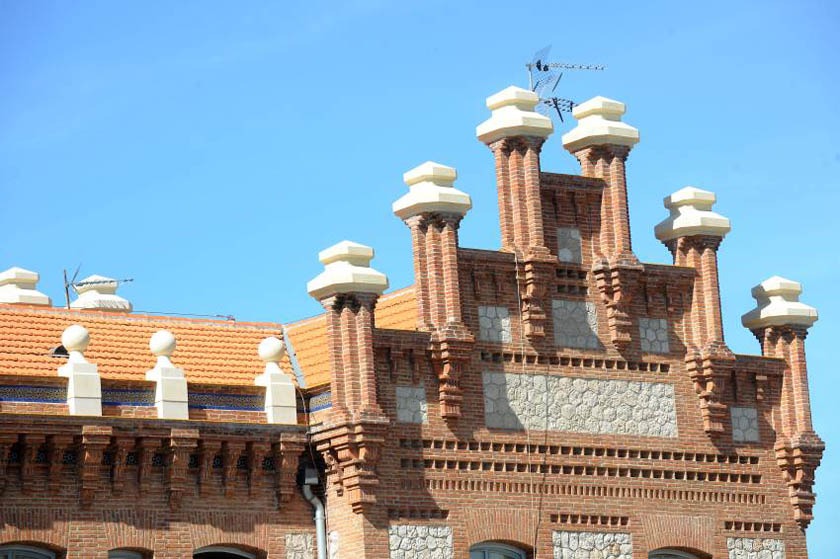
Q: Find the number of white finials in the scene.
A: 11